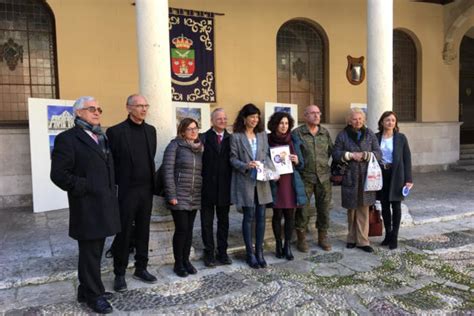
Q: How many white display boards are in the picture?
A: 4